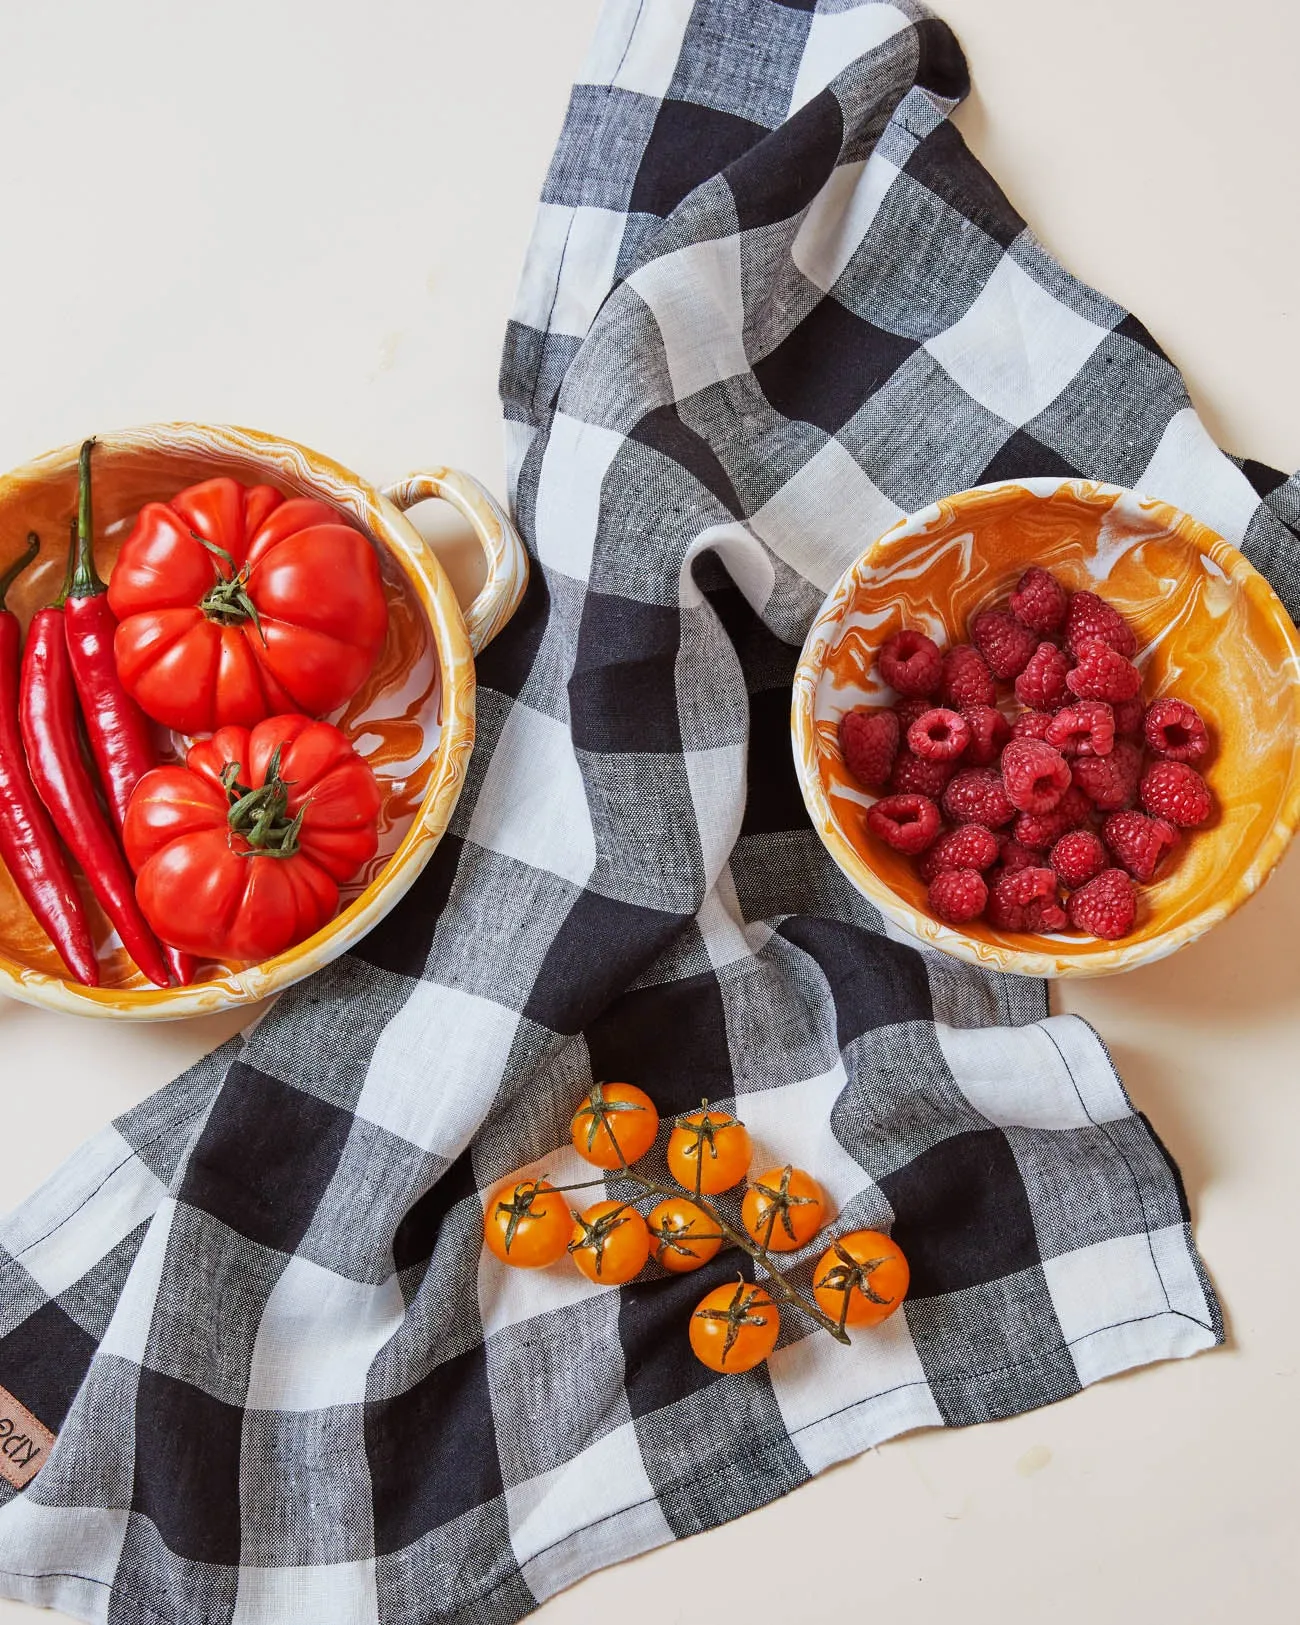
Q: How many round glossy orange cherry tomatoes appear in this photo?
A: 8